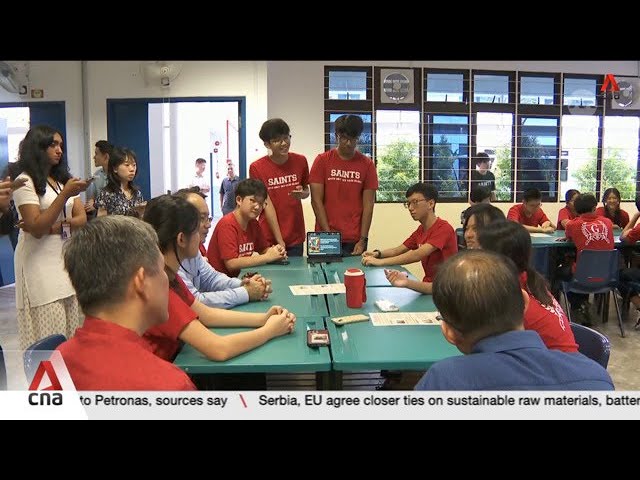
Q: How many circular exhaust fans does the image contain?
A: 2